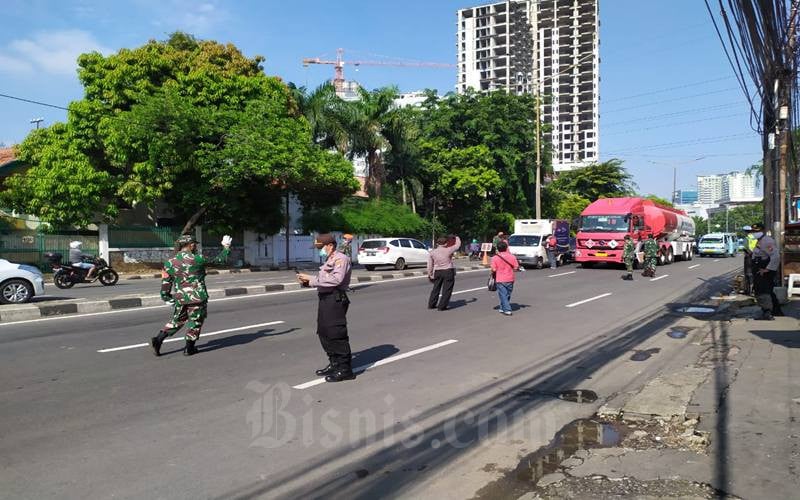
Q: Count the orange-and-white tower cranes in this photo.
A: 1